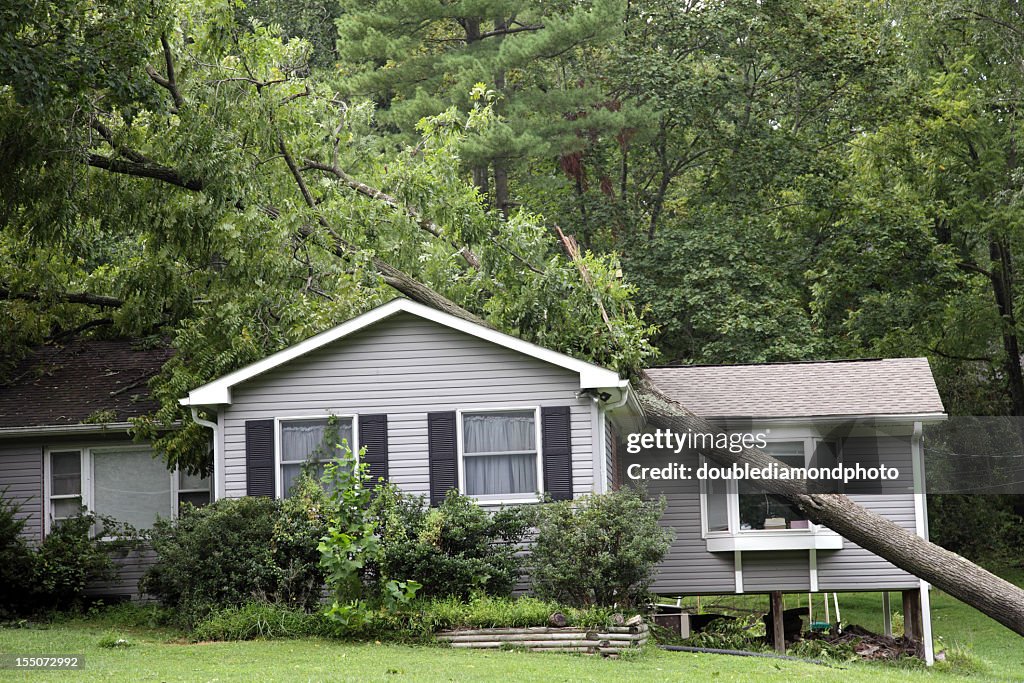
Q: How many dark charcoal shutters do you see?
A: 4